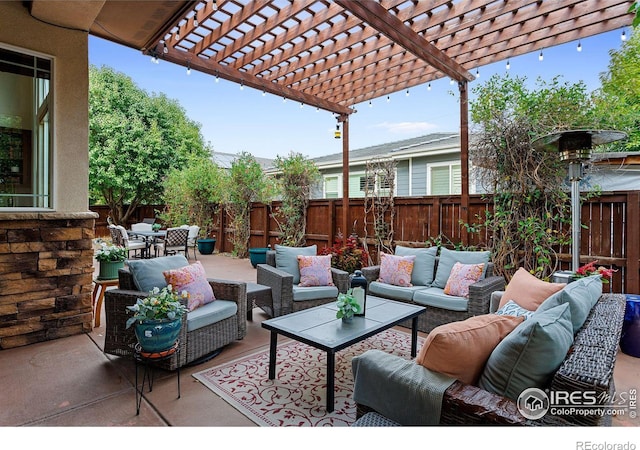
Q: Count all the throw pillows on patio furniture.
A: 7